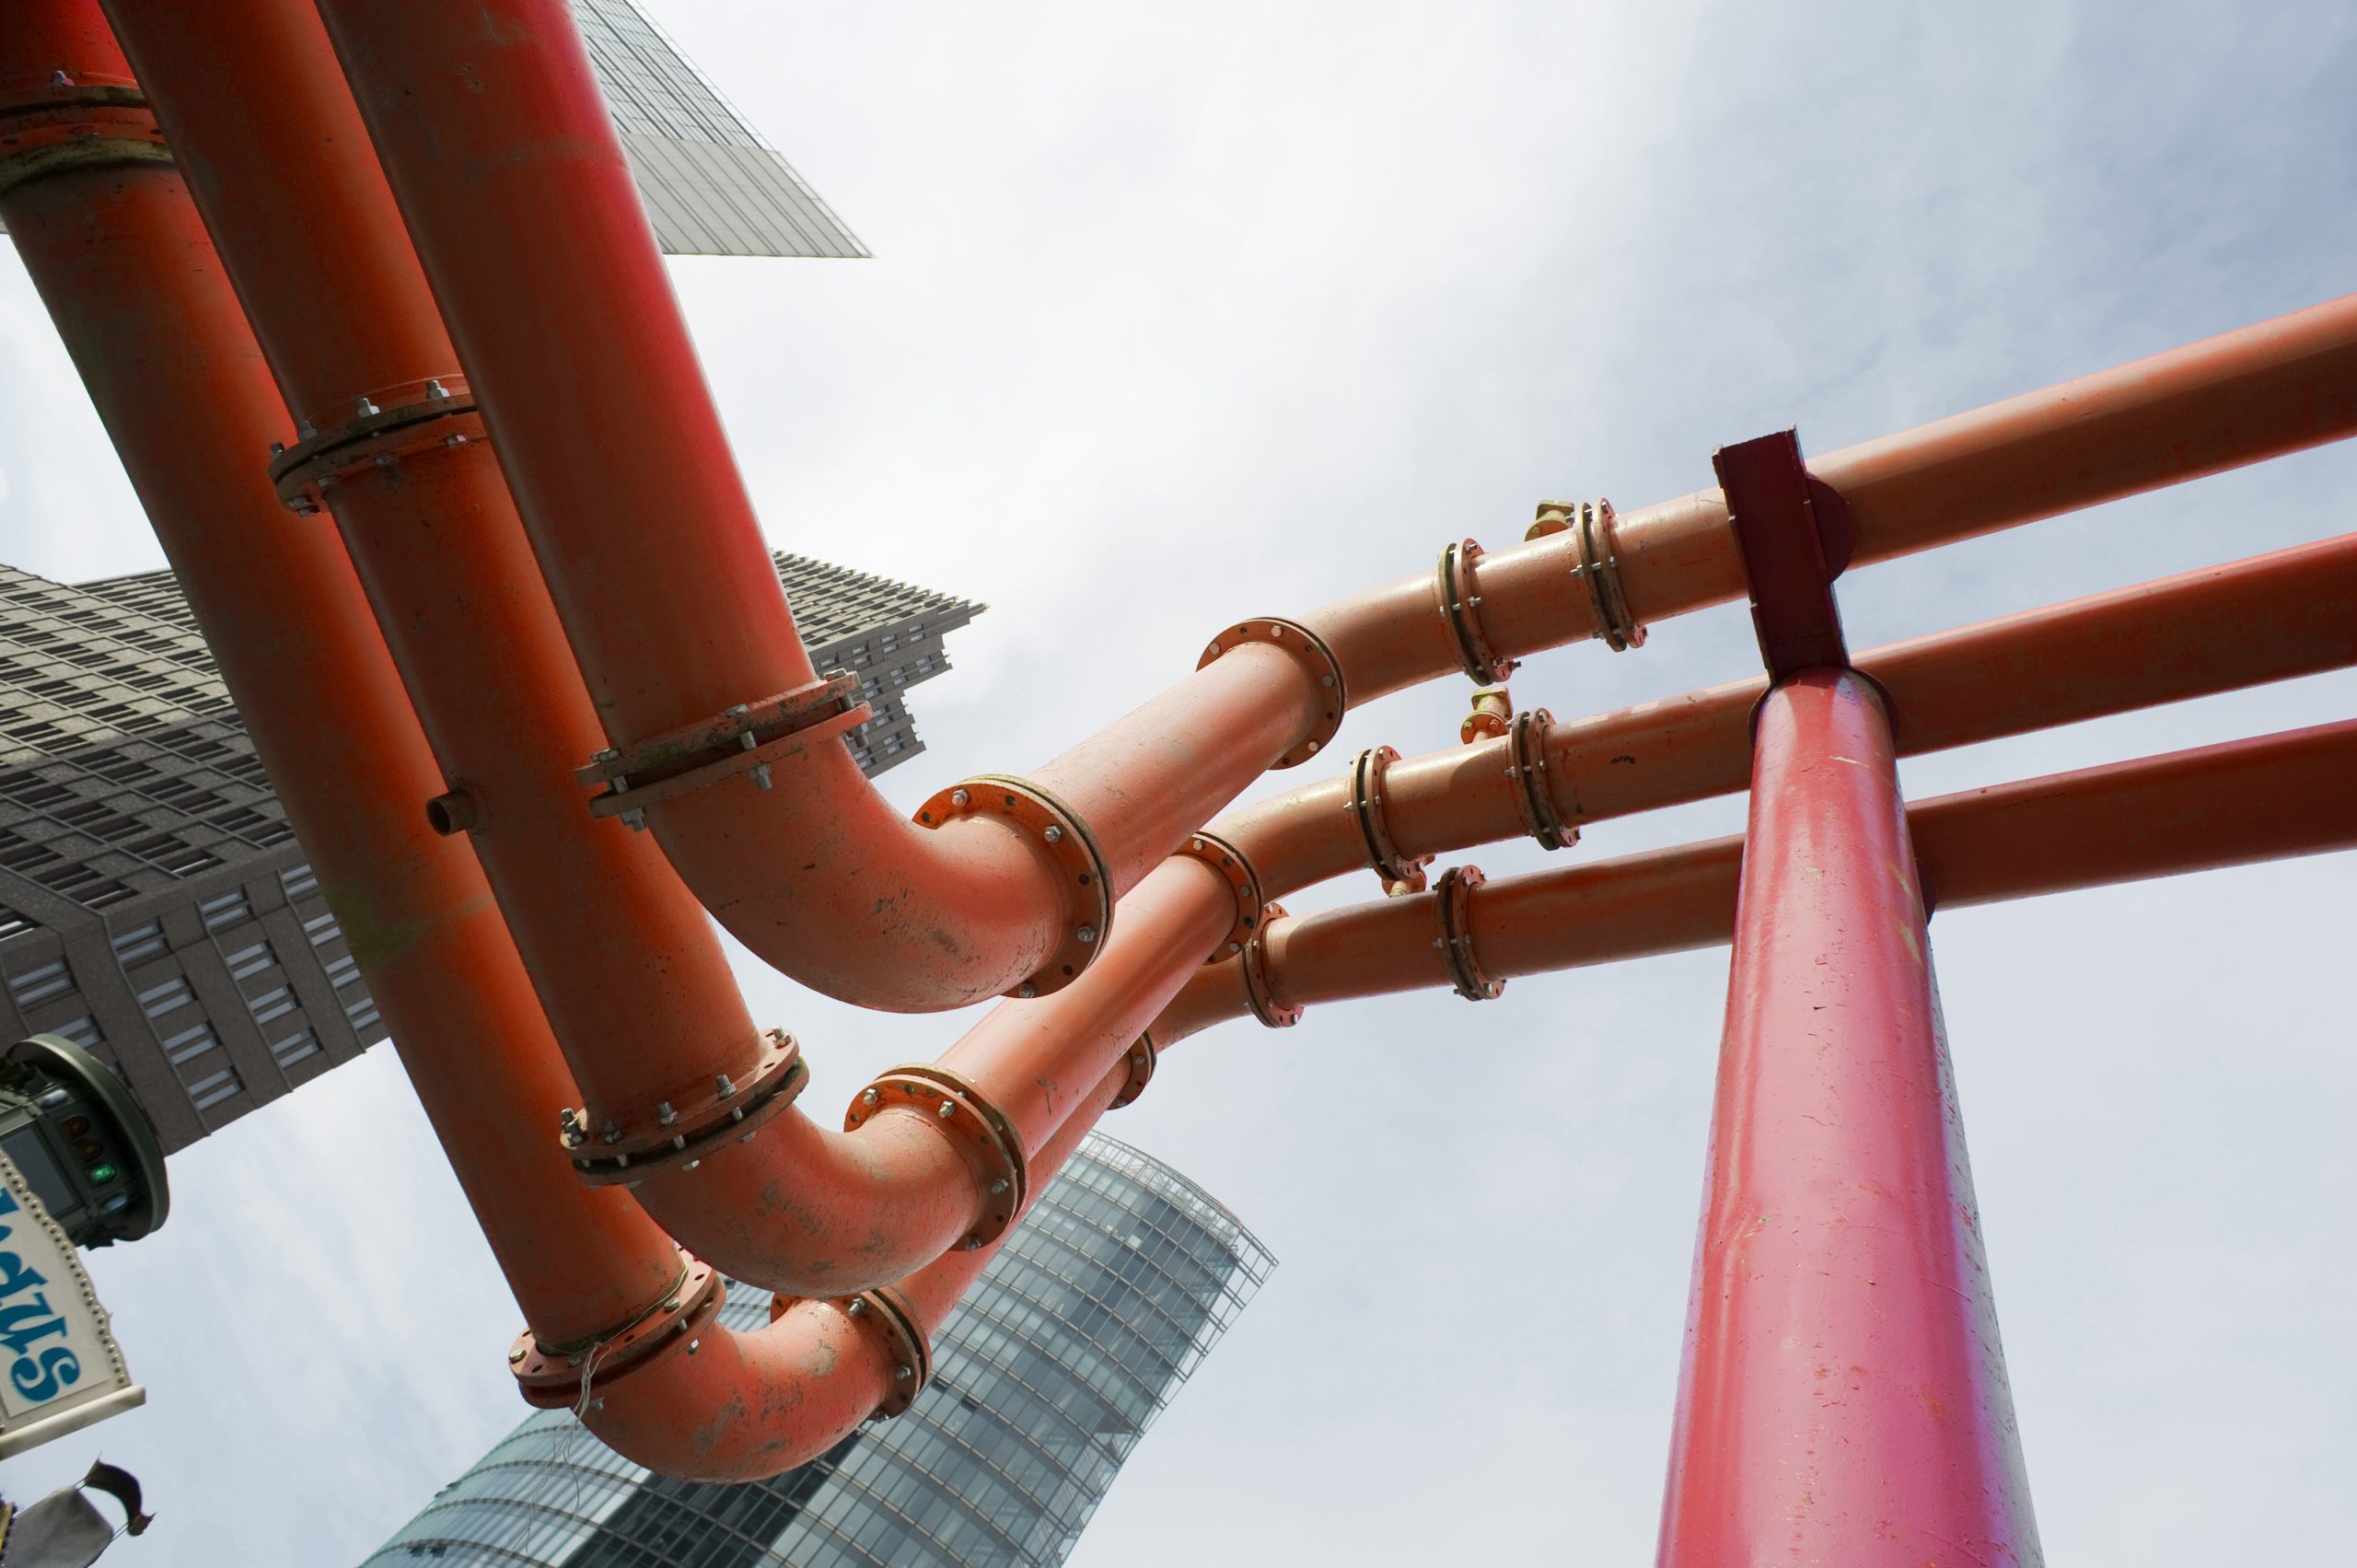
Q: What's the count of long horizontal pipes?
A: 3